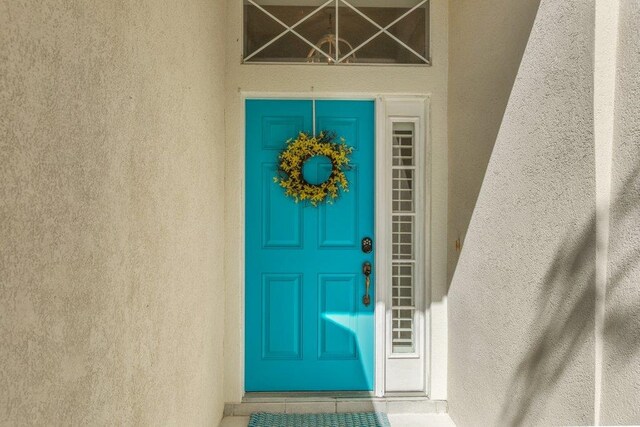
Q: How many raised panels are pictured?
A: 6